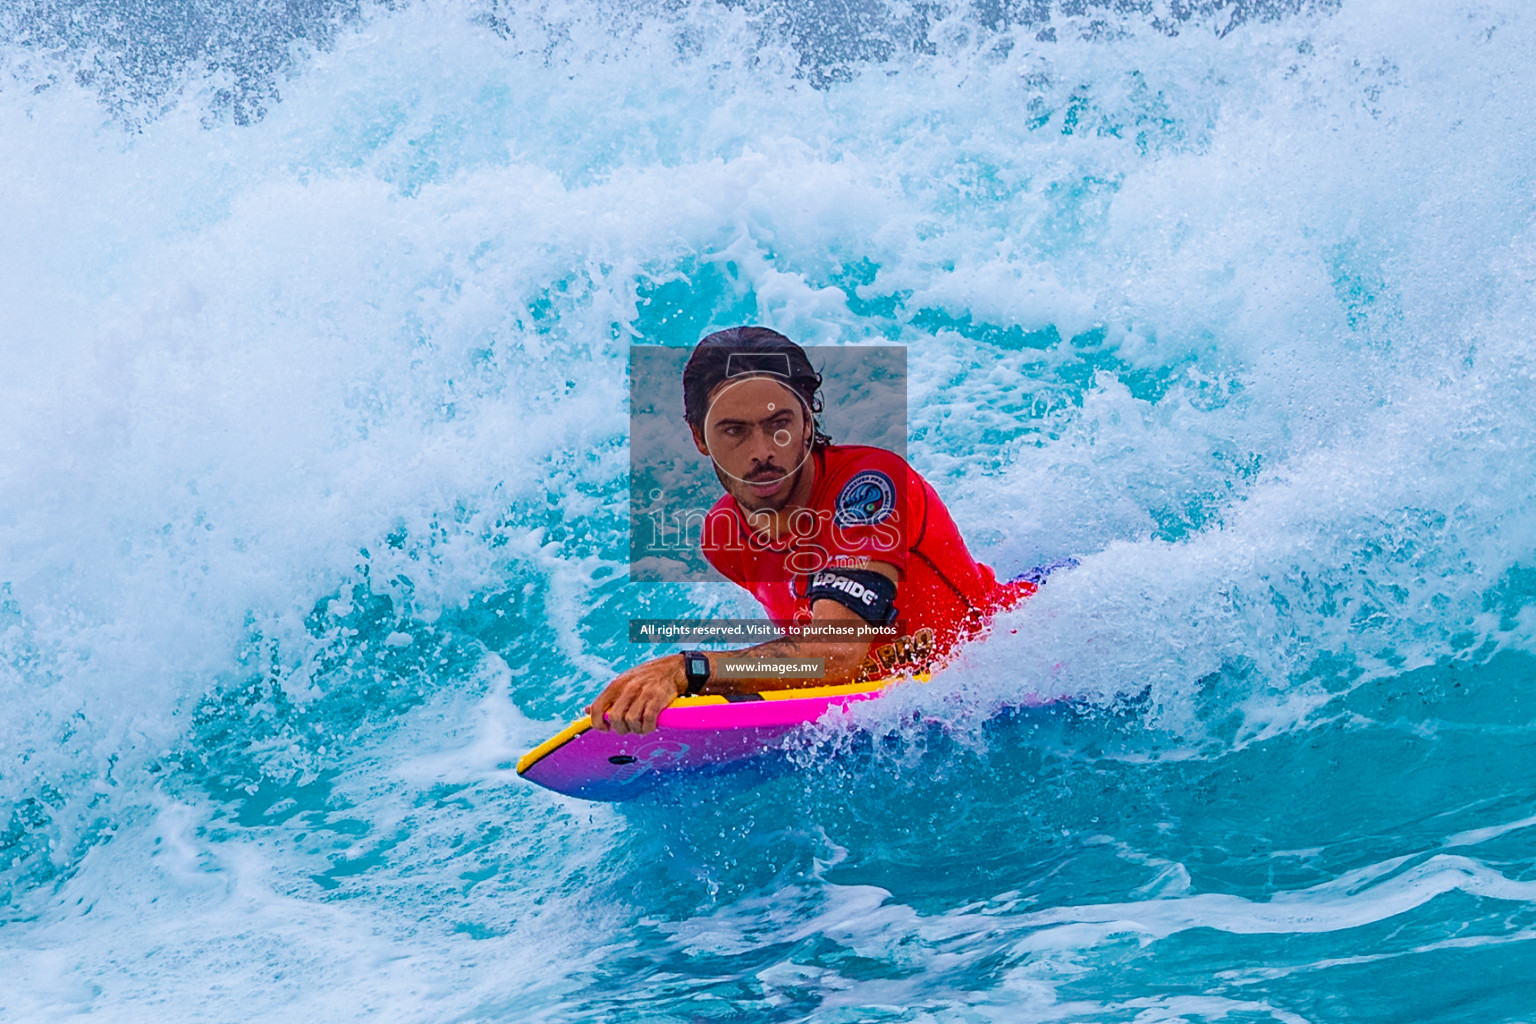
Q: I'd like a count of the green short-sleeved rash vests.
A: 0